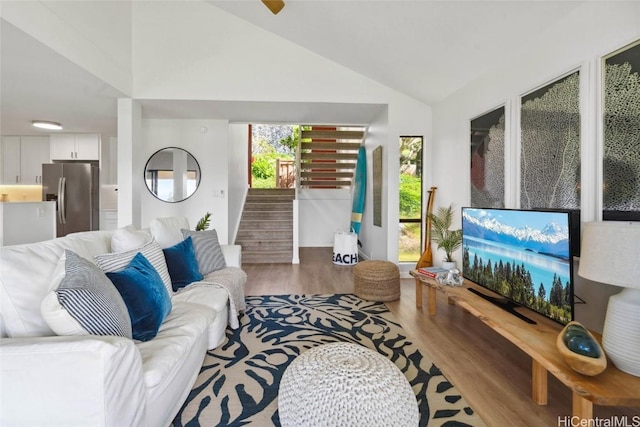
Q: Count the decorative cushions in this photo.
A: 5